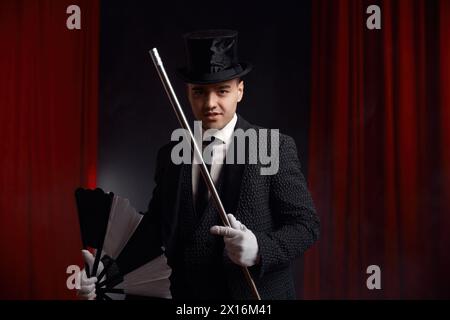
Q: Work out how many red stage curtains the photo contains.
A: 2